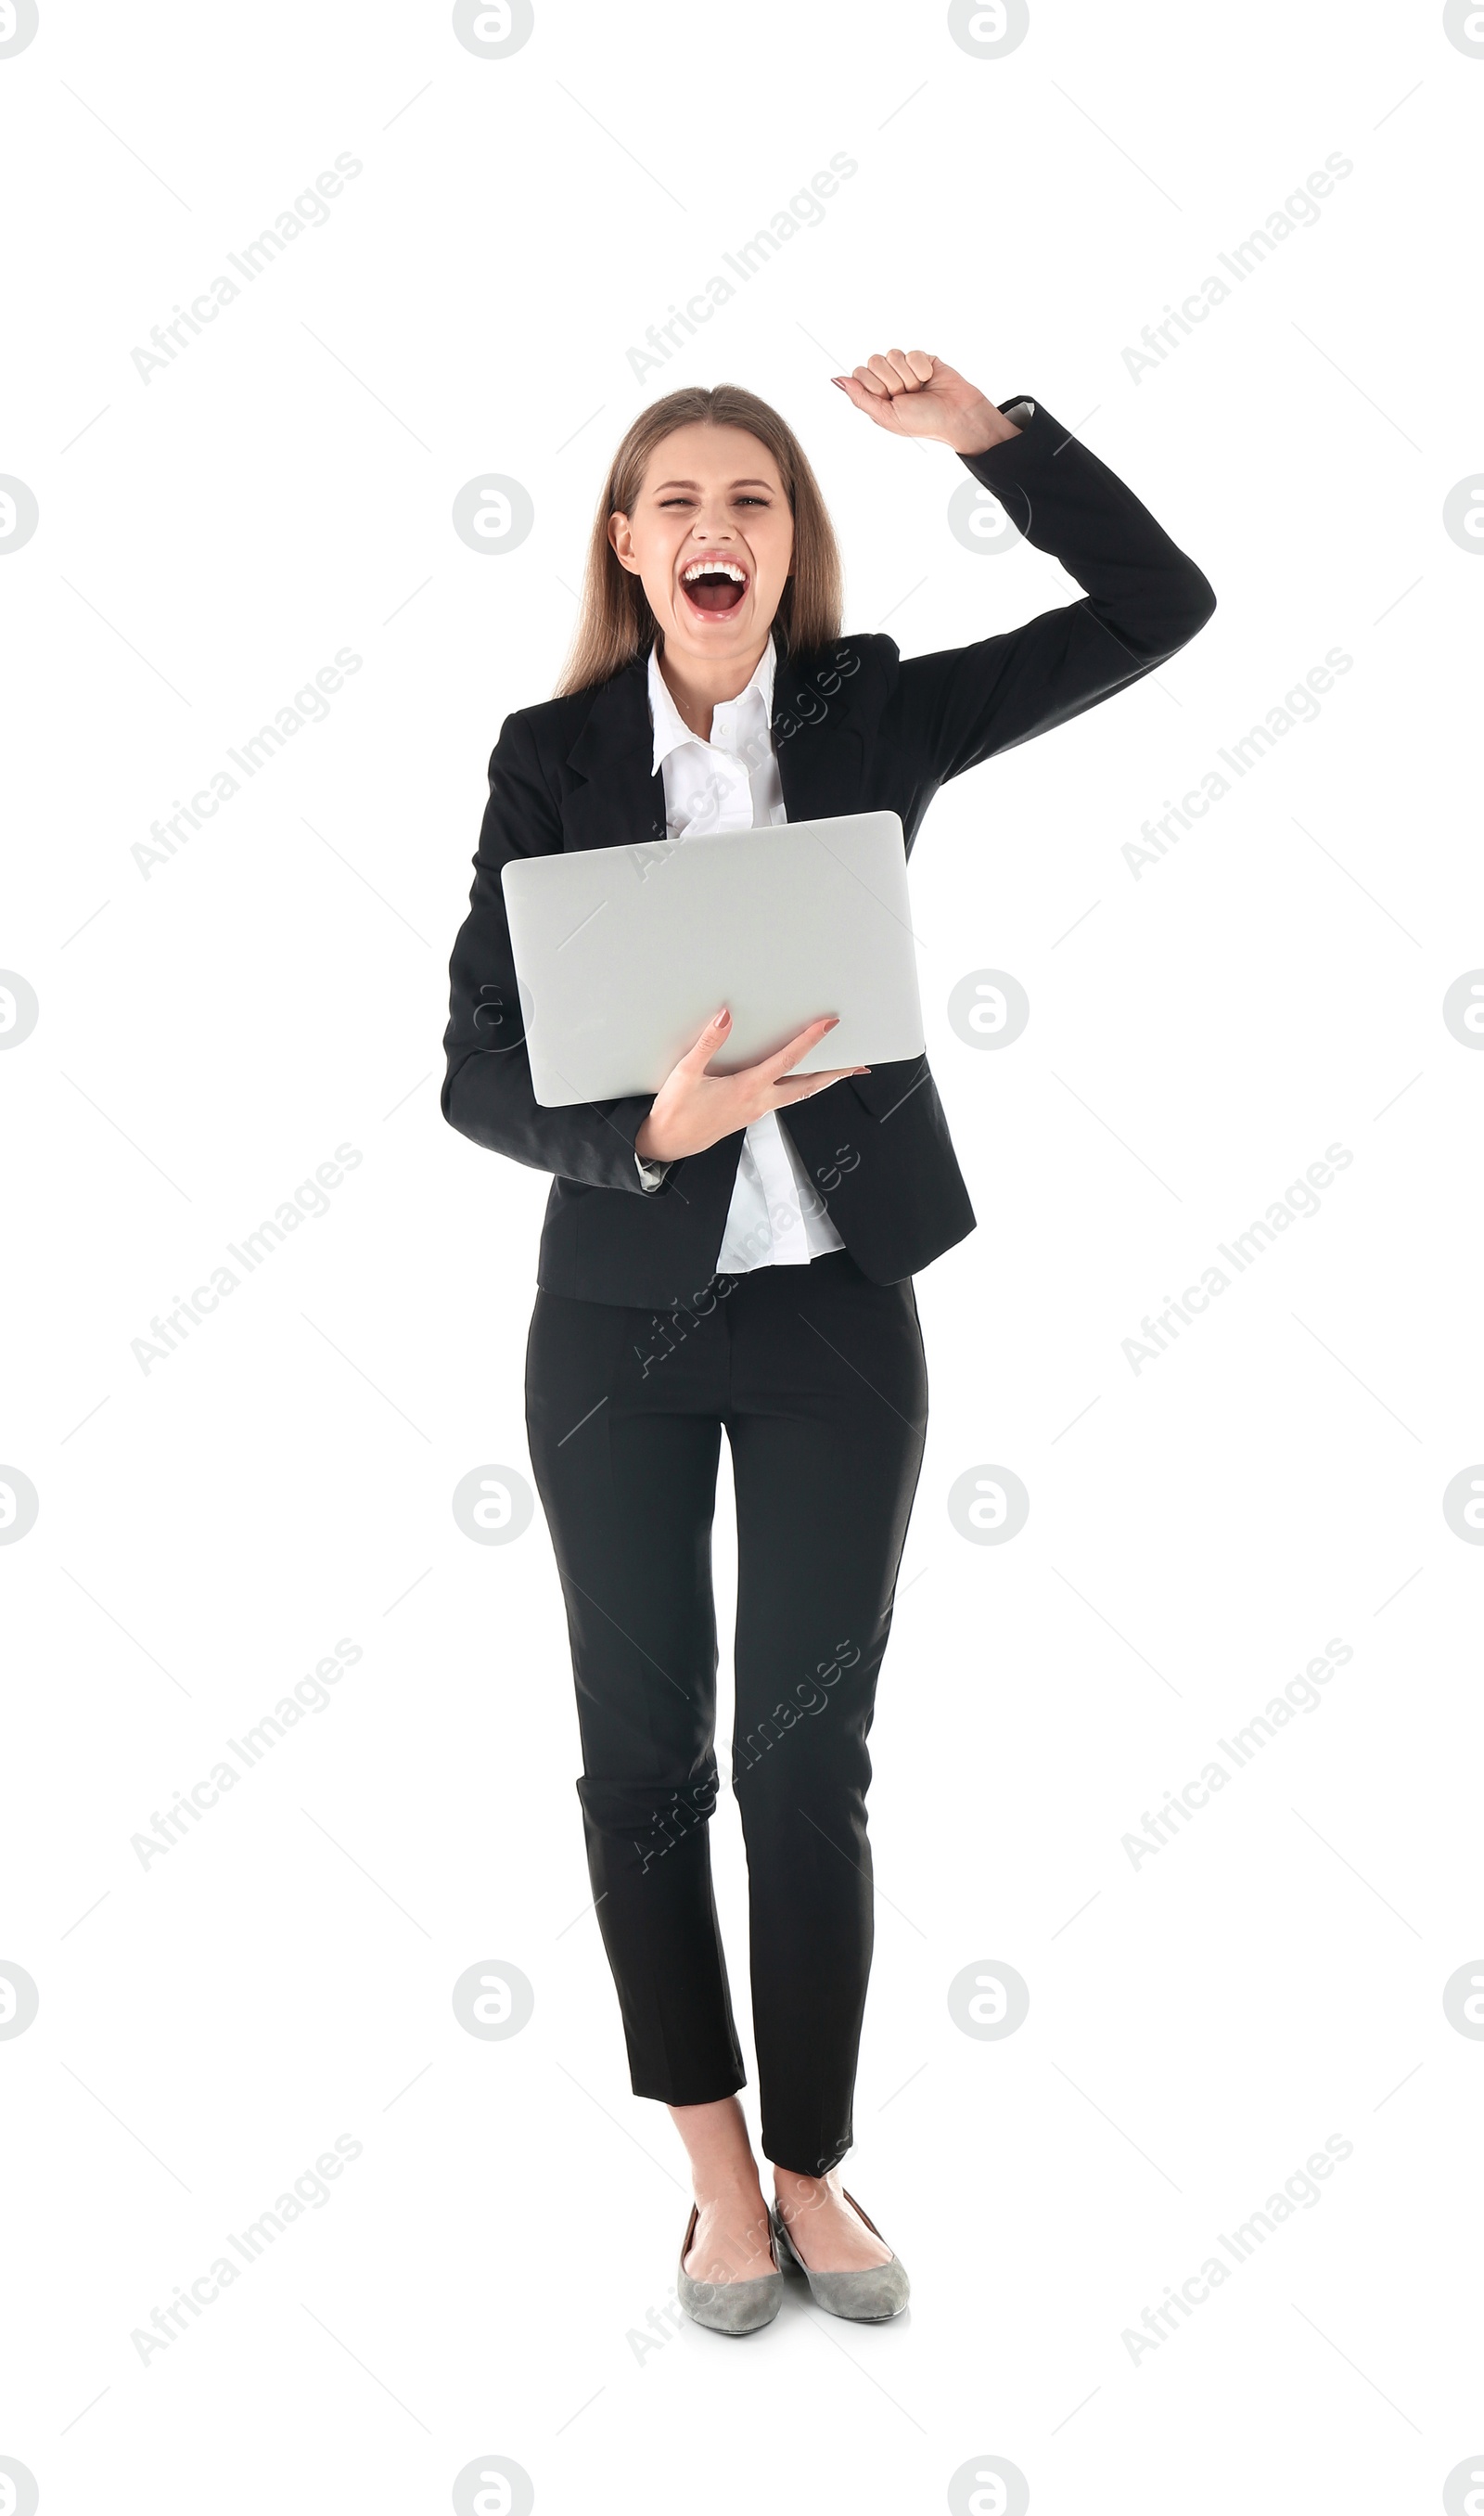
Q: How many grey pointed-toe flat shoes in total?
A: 2